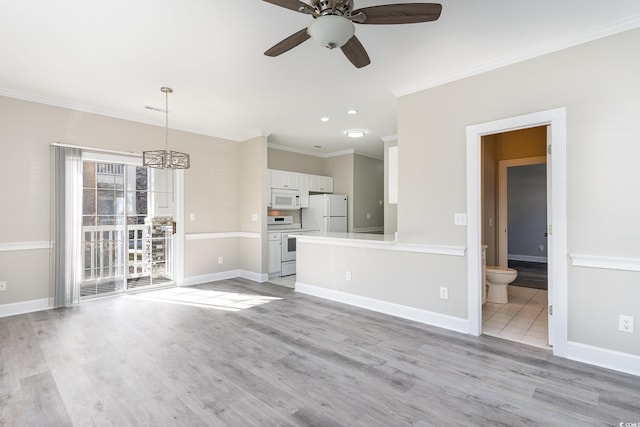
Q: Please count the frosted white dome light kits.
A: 1